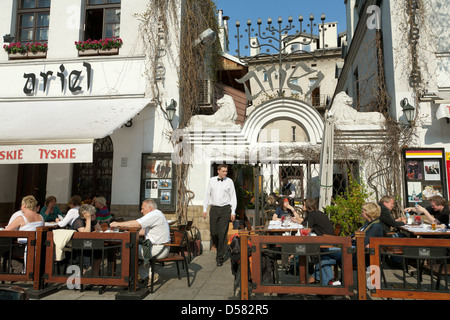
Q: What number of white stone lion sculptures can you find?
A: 2